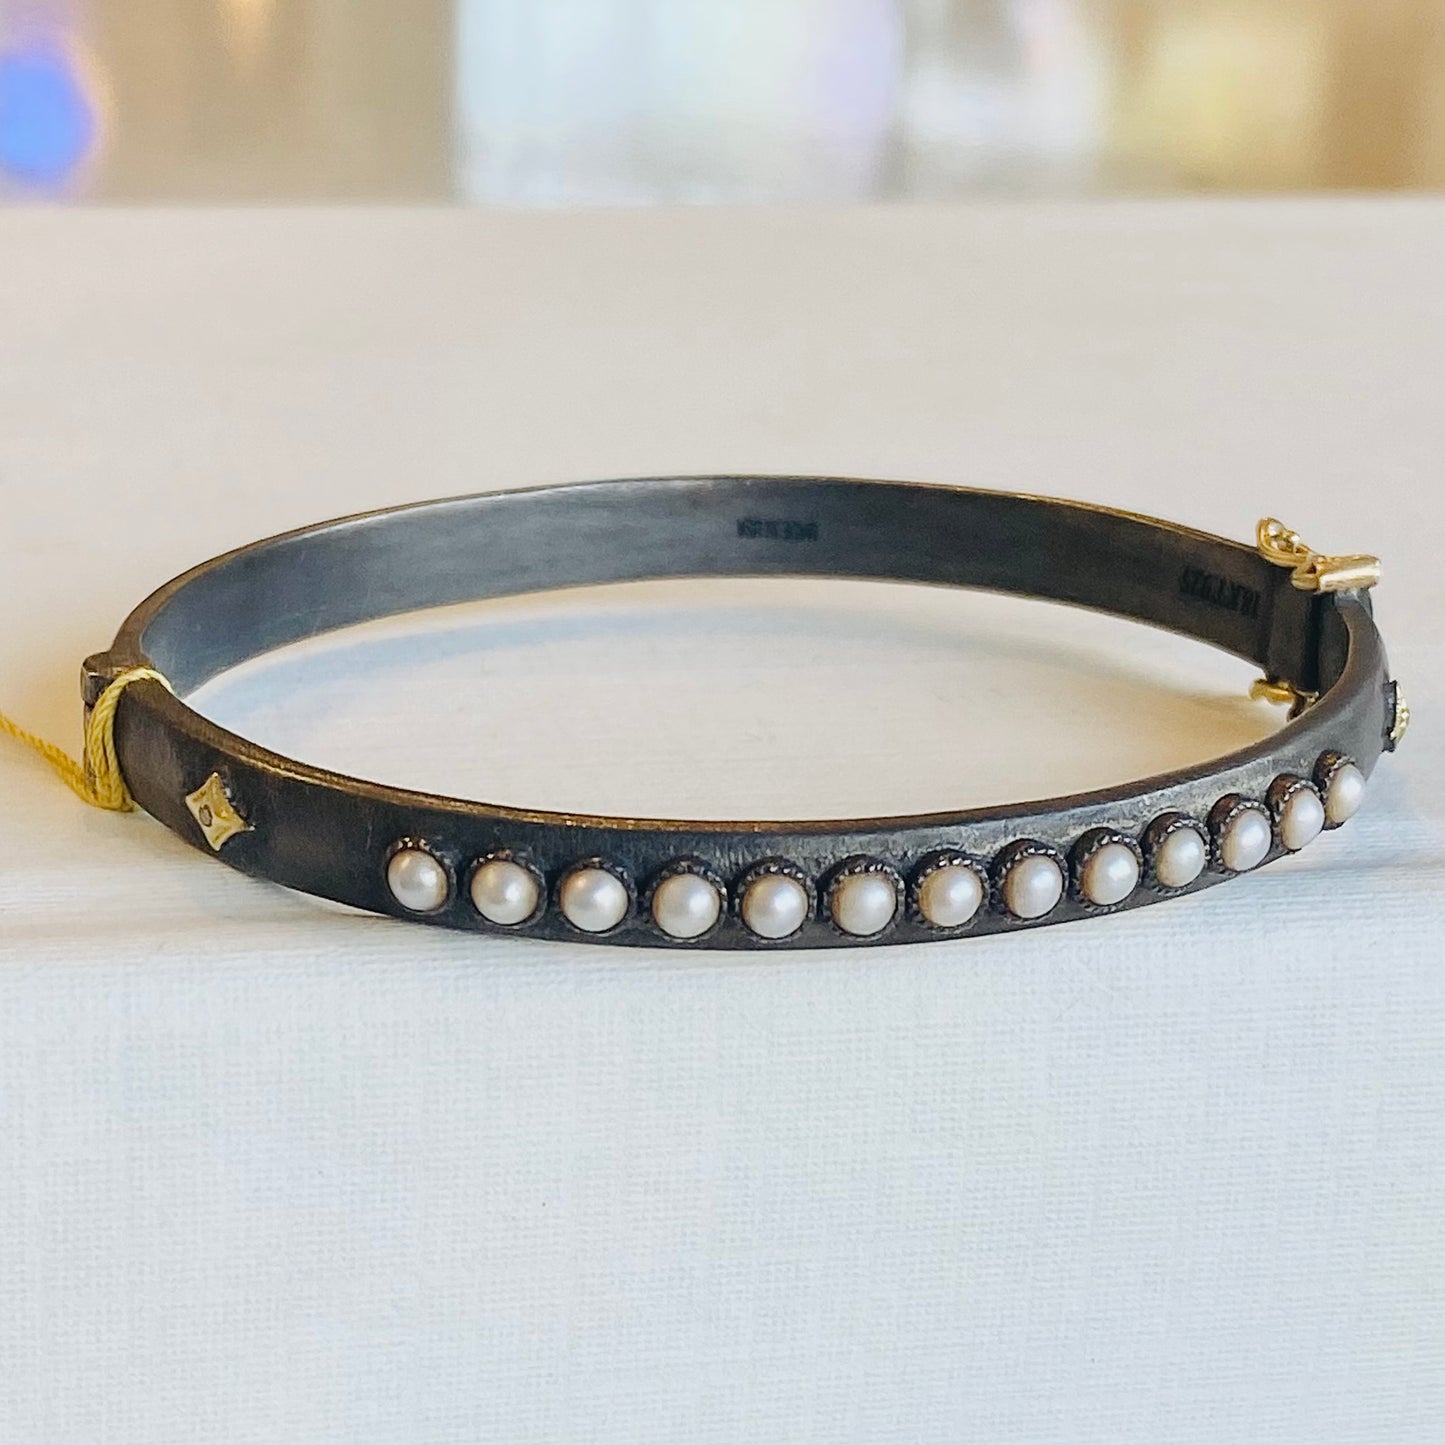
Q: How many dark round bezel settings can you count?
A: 13